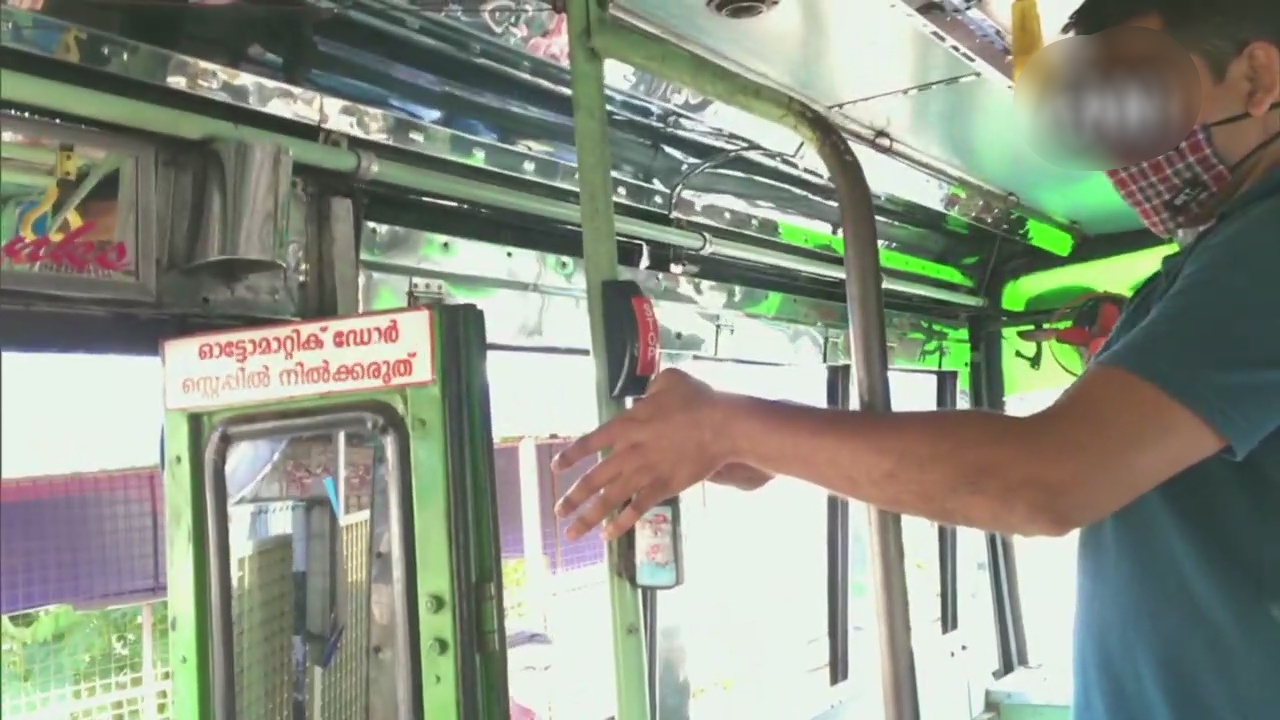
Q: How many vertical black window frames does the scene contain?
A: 3